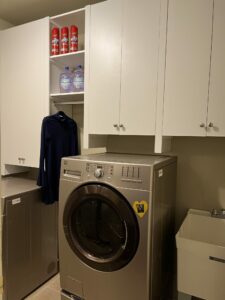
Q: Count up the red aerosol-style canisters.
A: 3